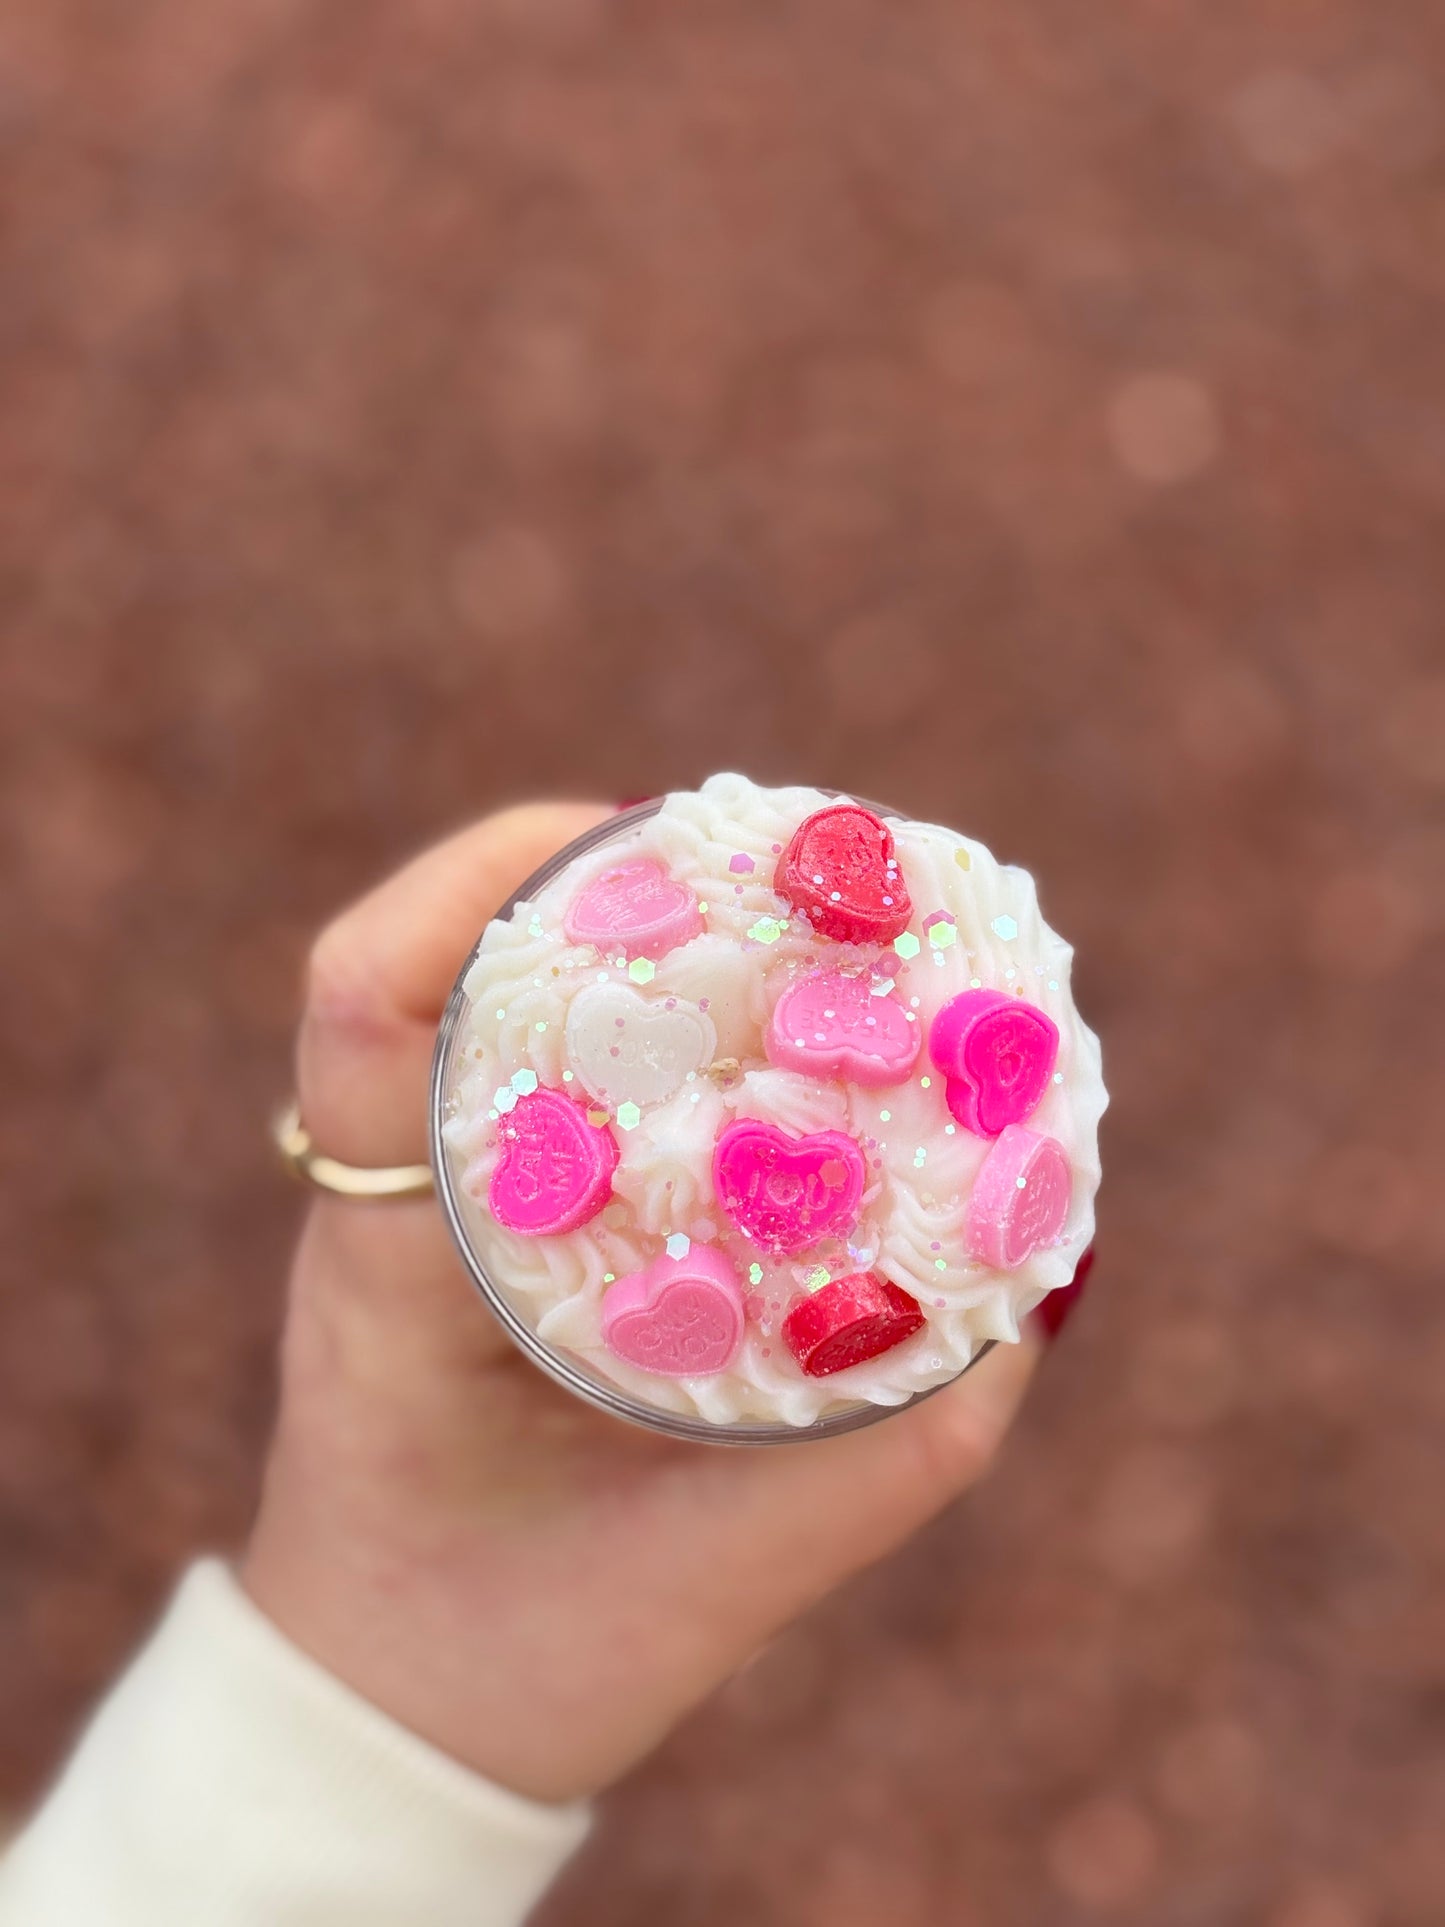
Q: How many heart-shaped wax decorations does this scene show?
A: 10